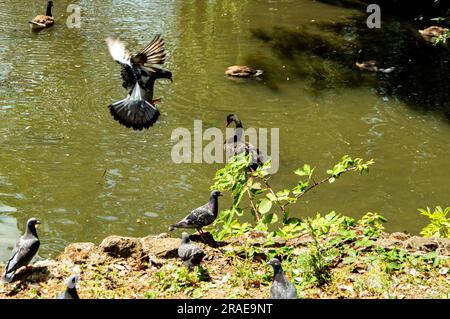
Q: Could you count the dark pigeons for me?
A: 6